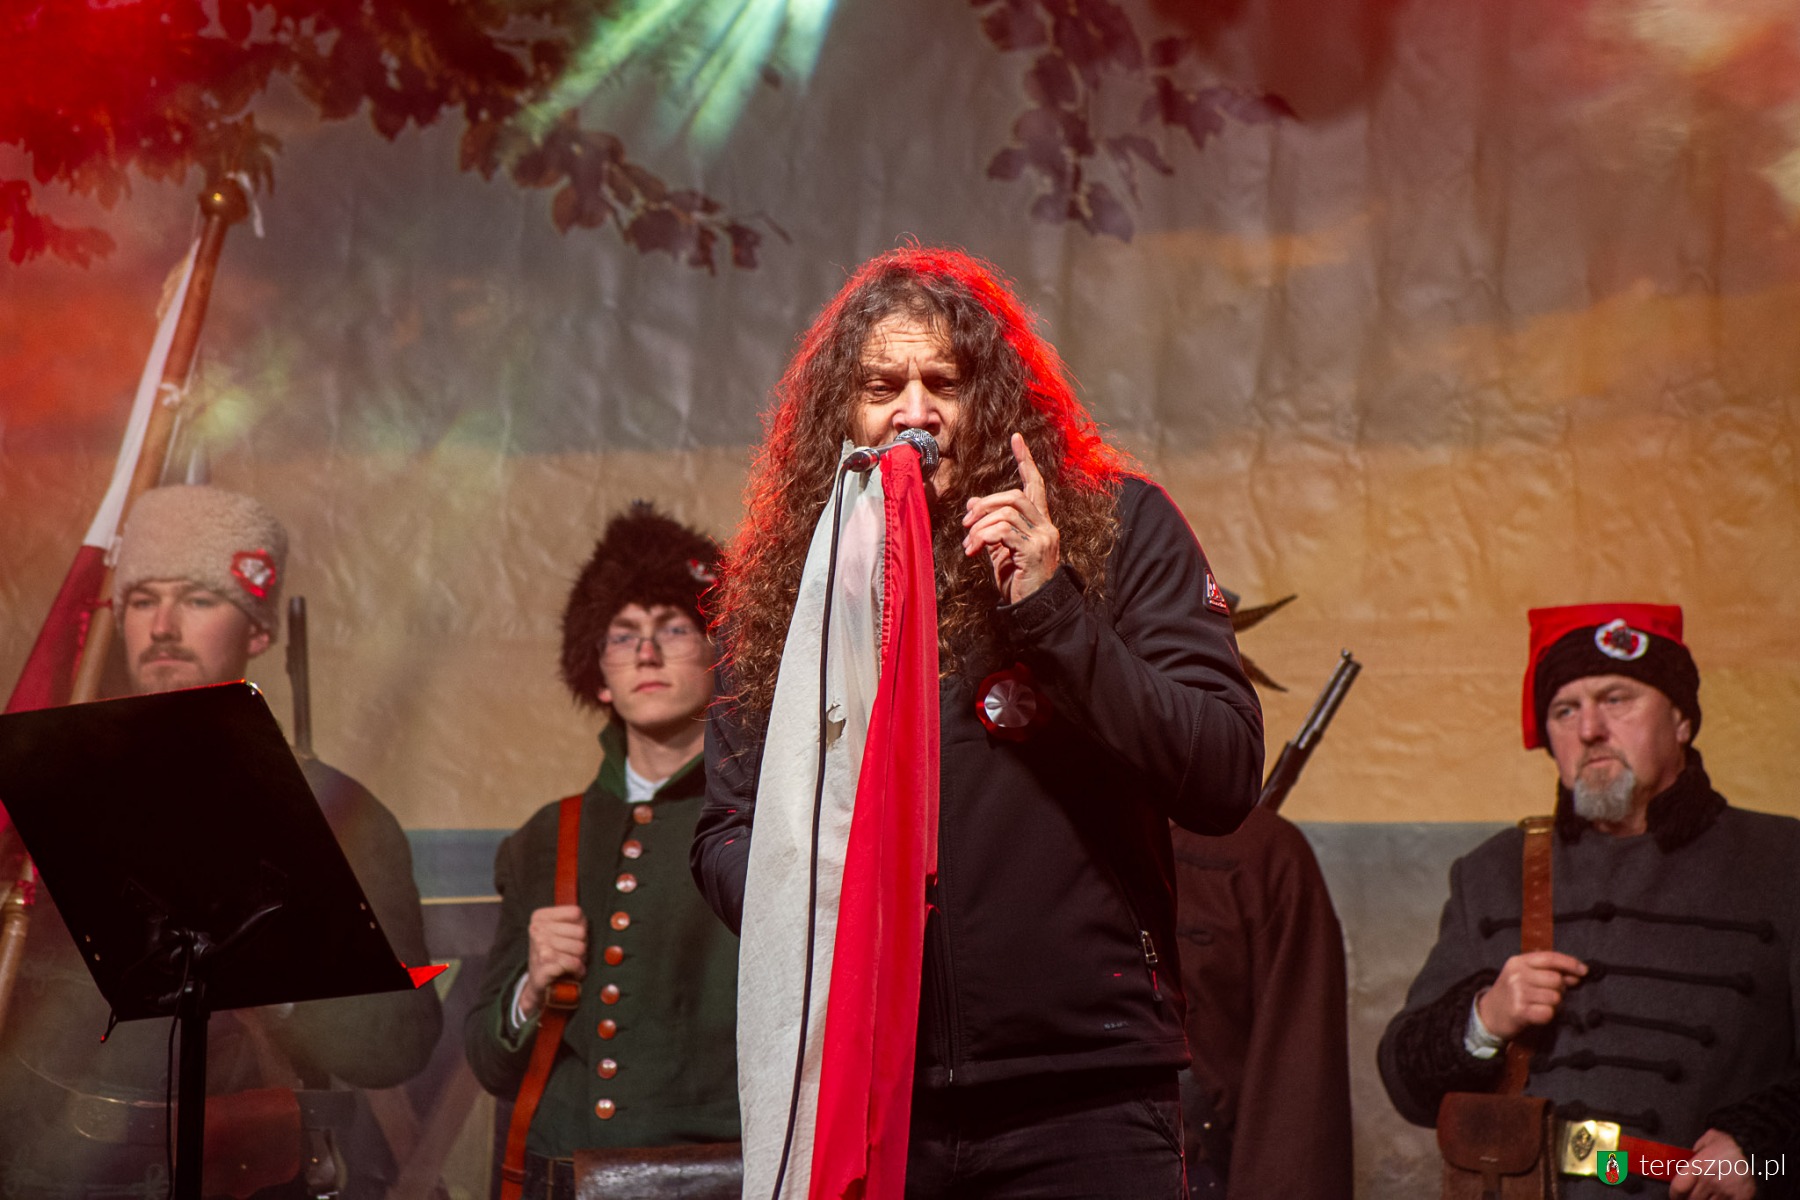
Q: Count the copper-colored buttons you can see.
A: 9